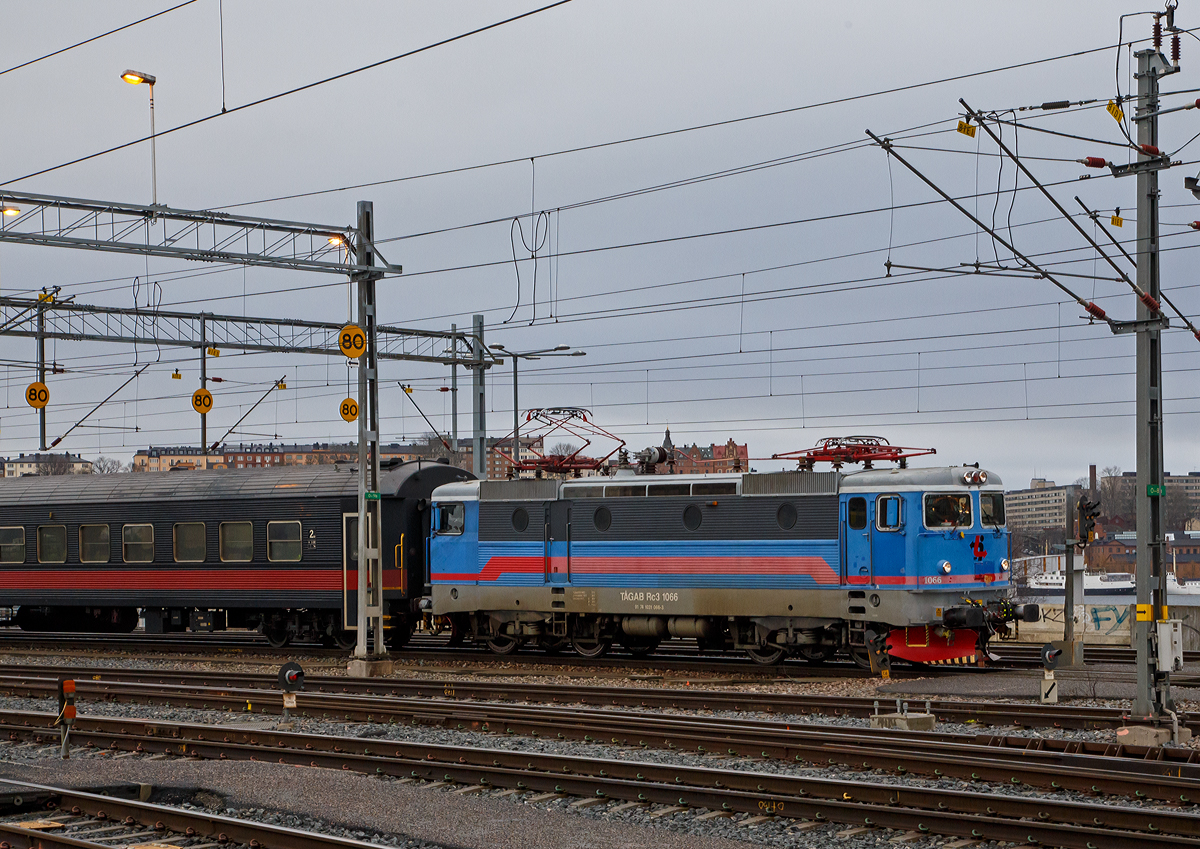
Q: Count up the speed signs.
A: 4